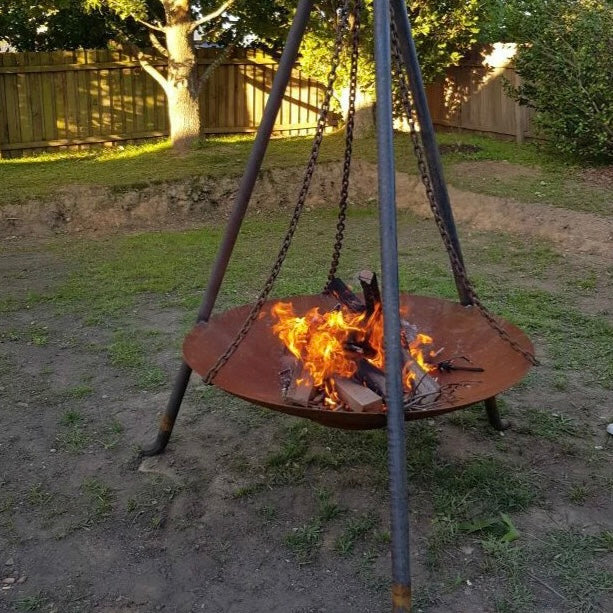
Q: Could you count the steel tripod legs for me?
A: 3